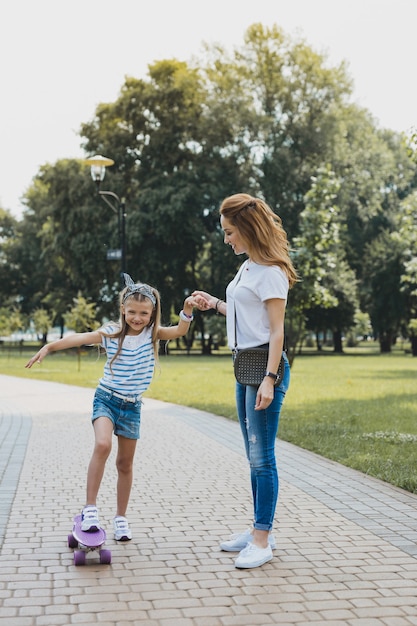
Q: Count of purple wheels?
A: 3